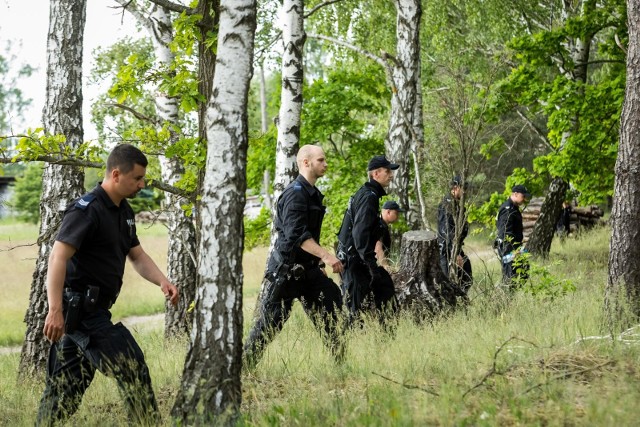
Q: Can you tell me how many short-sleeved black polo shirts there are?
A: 1